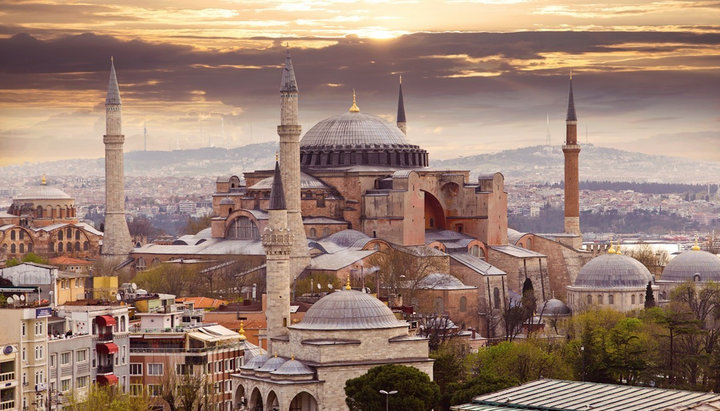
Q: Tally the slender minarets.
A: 5